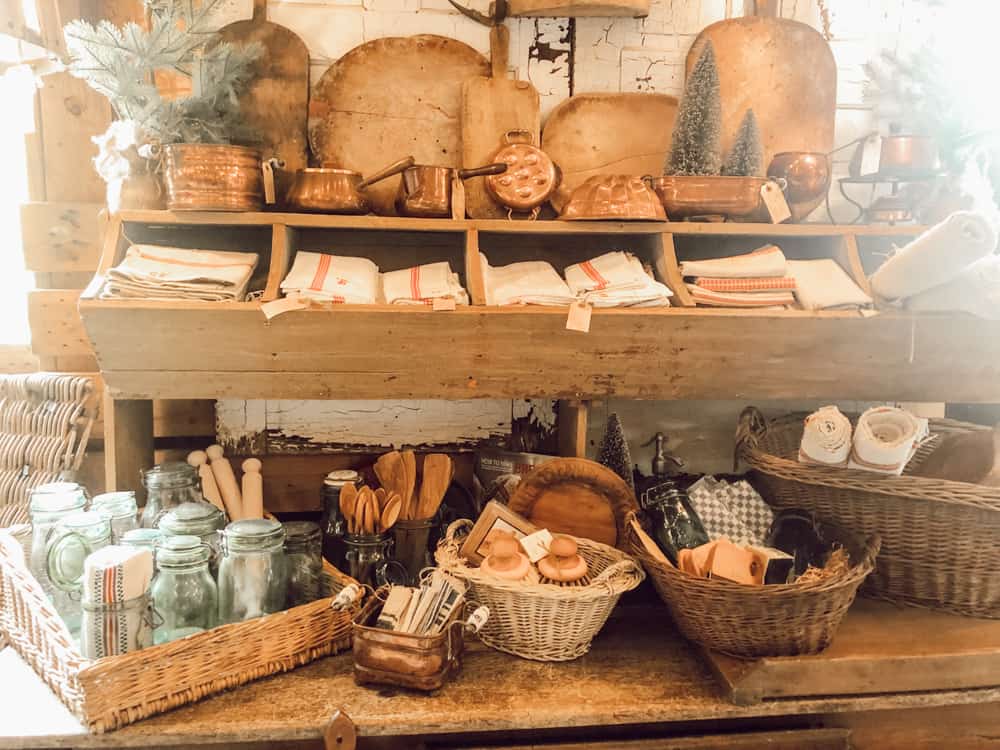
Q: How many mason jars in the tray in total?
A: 10